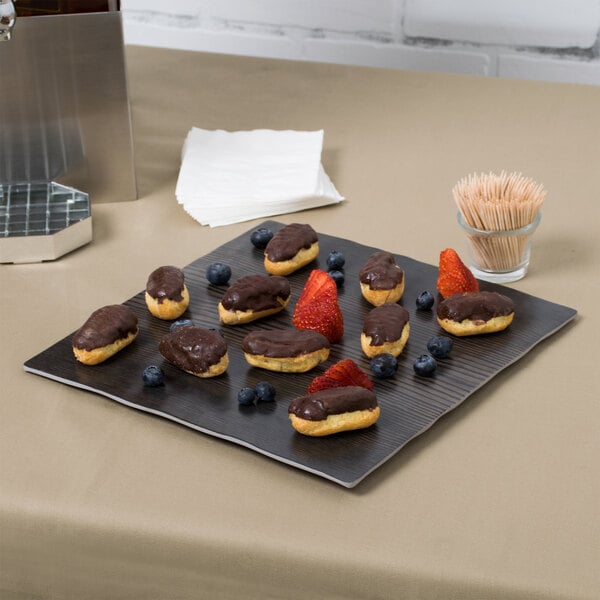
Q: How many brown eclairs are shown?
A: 10